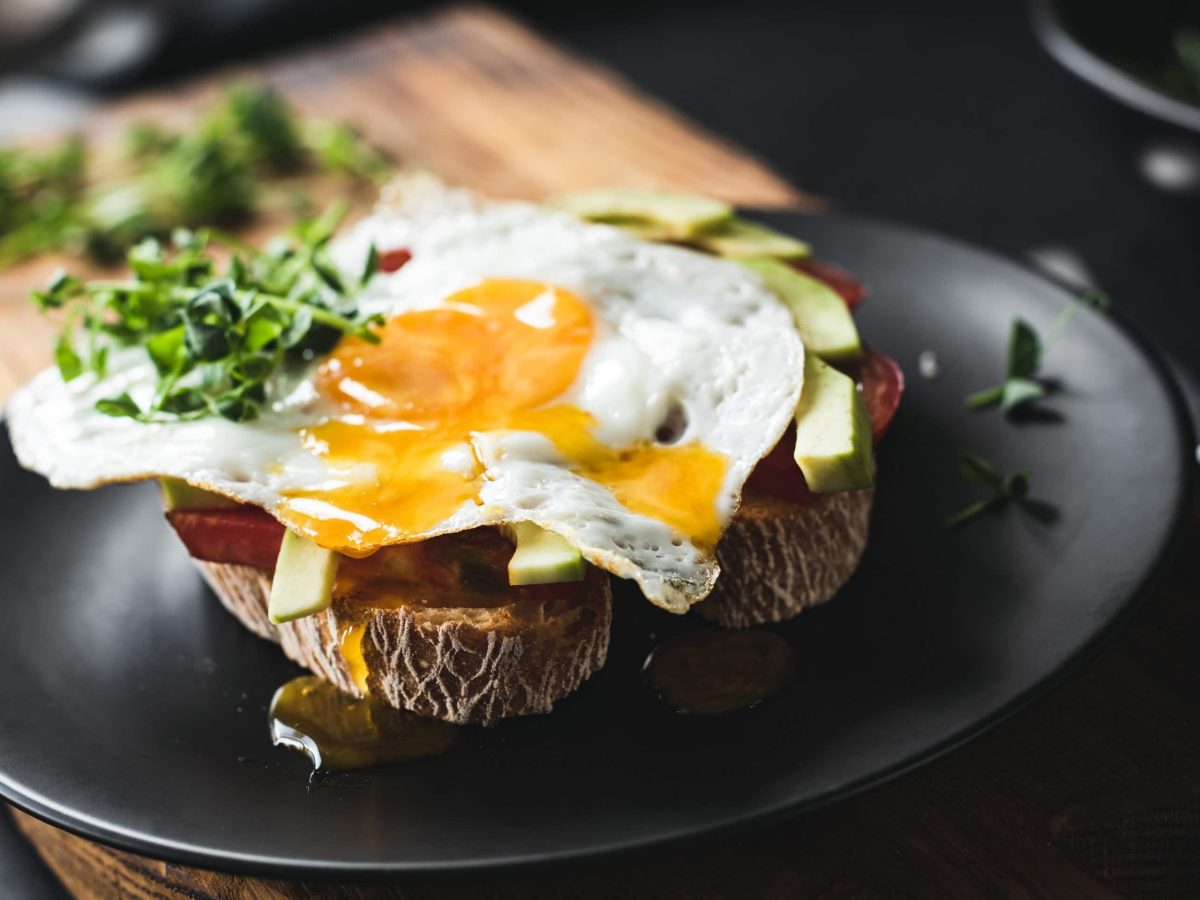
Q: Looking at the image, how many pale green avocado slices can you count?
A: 7